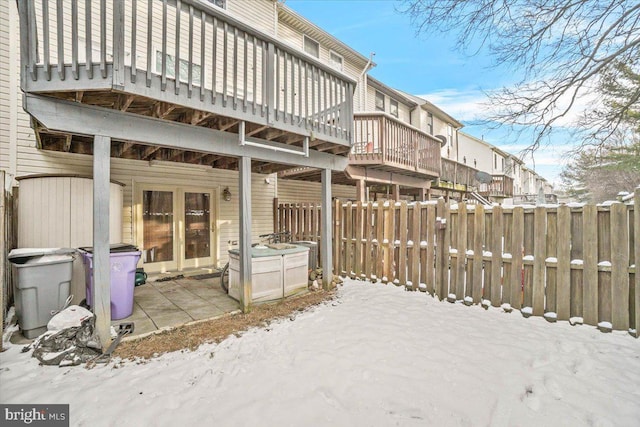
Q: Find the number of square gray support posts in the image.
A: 3